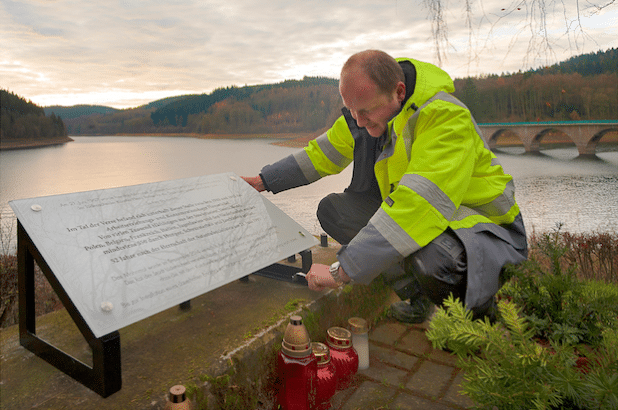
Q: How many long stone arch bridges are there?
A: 1